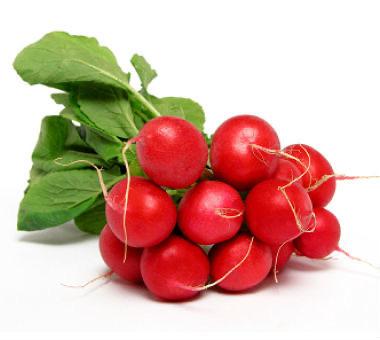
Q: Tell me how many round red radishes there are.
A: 12